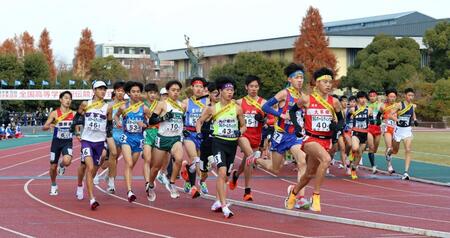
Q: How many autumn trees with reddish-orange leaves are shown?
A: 5